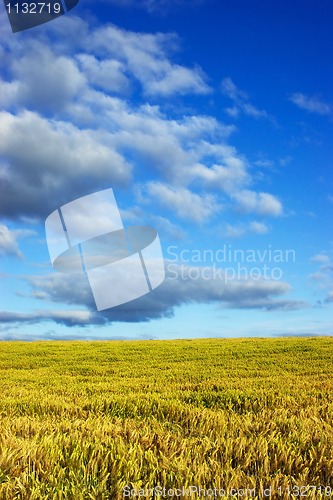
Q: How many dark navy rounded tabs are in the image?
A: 1